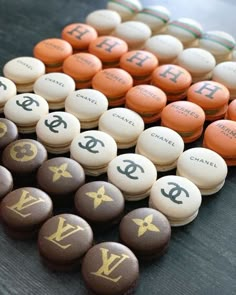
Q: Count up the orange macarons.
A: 12